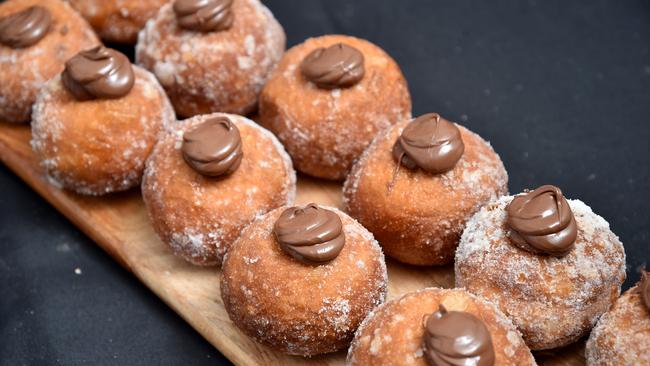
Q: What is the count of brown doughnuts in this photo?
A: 11